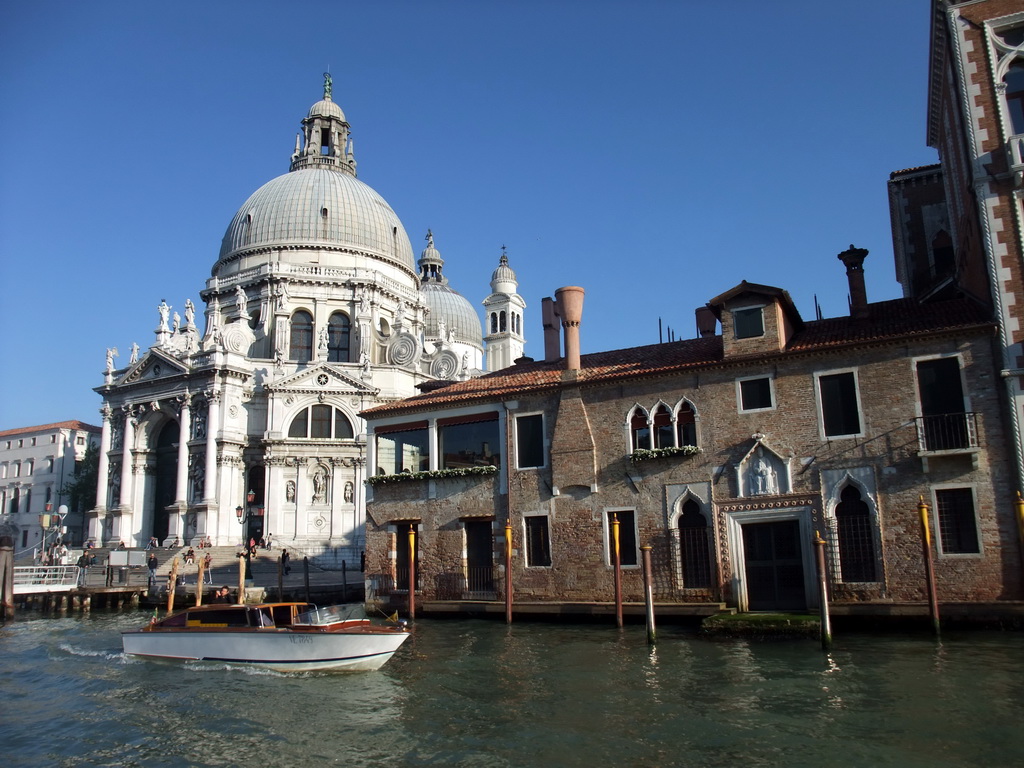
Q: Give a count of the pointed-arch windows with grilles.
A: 2